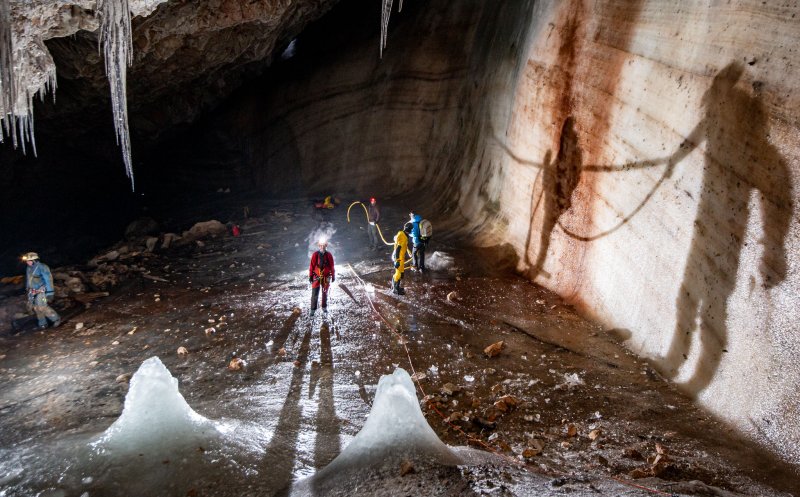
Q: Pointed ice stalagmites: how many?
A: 2